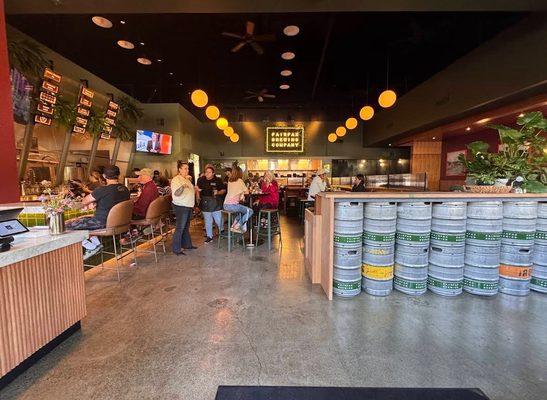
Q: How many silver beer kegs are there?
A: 14